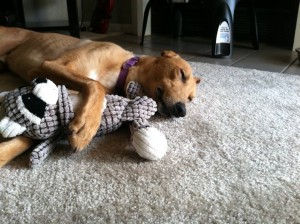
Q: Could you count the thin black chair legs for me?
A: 2